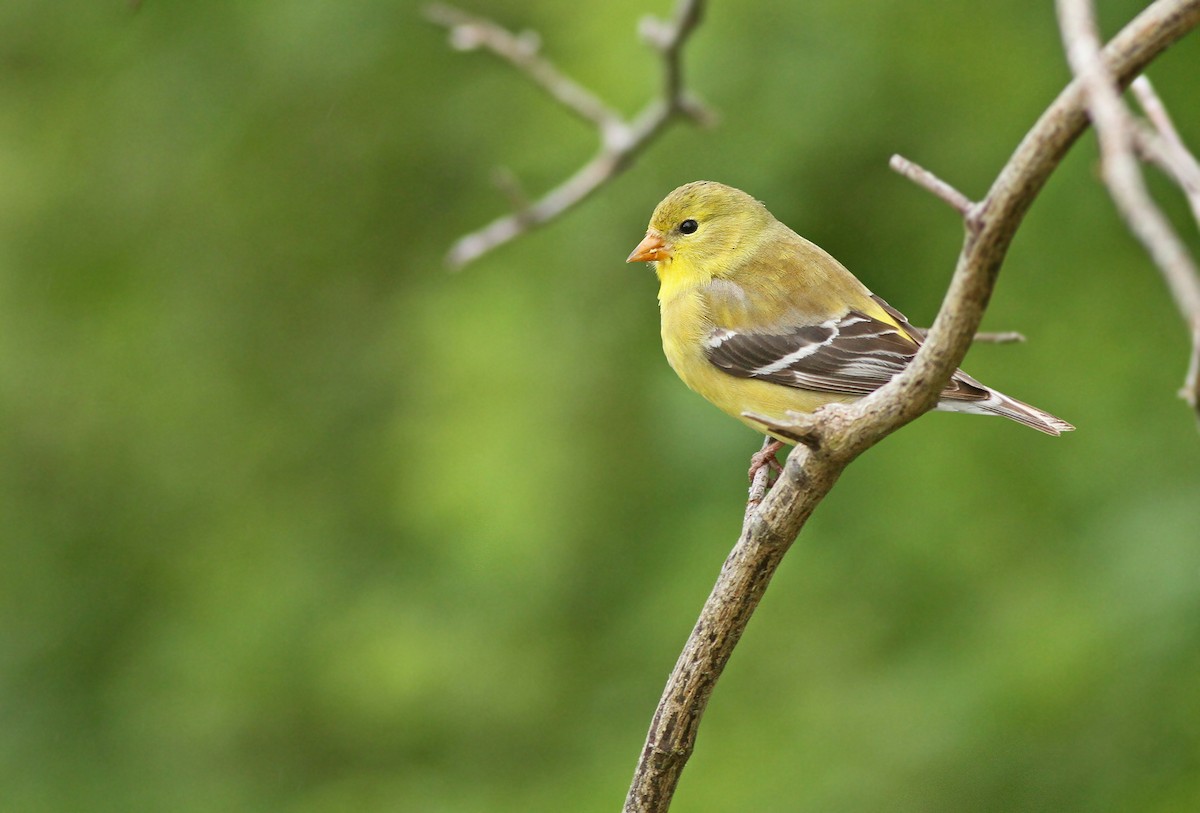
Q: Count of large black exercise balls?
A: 0